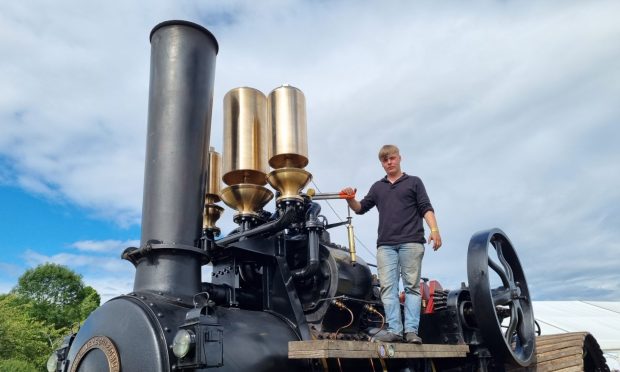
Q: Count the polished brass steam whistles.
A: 3